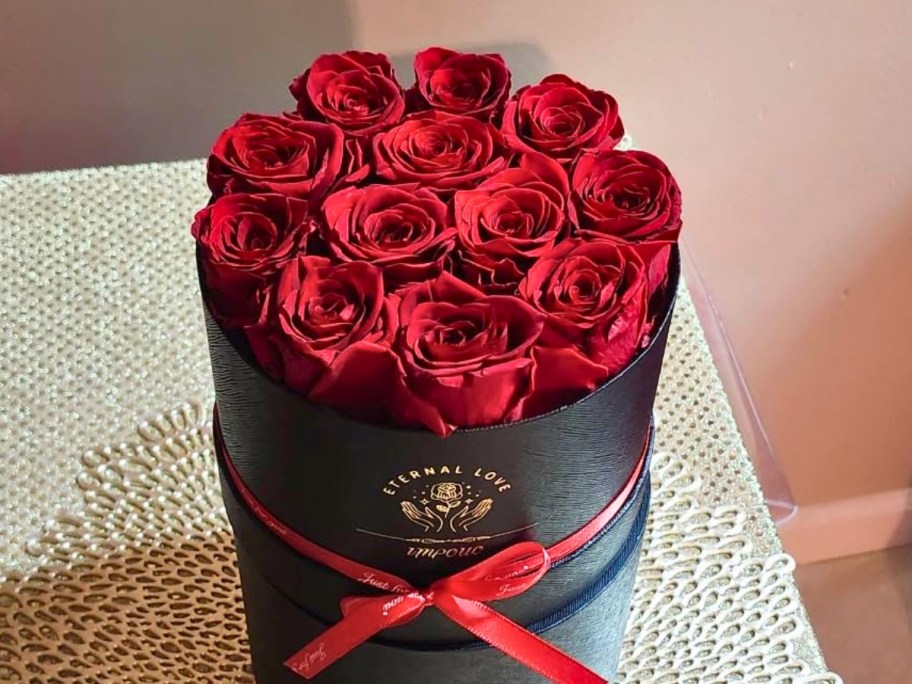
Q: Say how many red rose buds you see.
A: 12